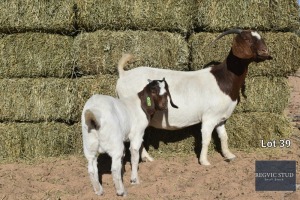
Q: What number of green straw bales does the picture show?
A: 12